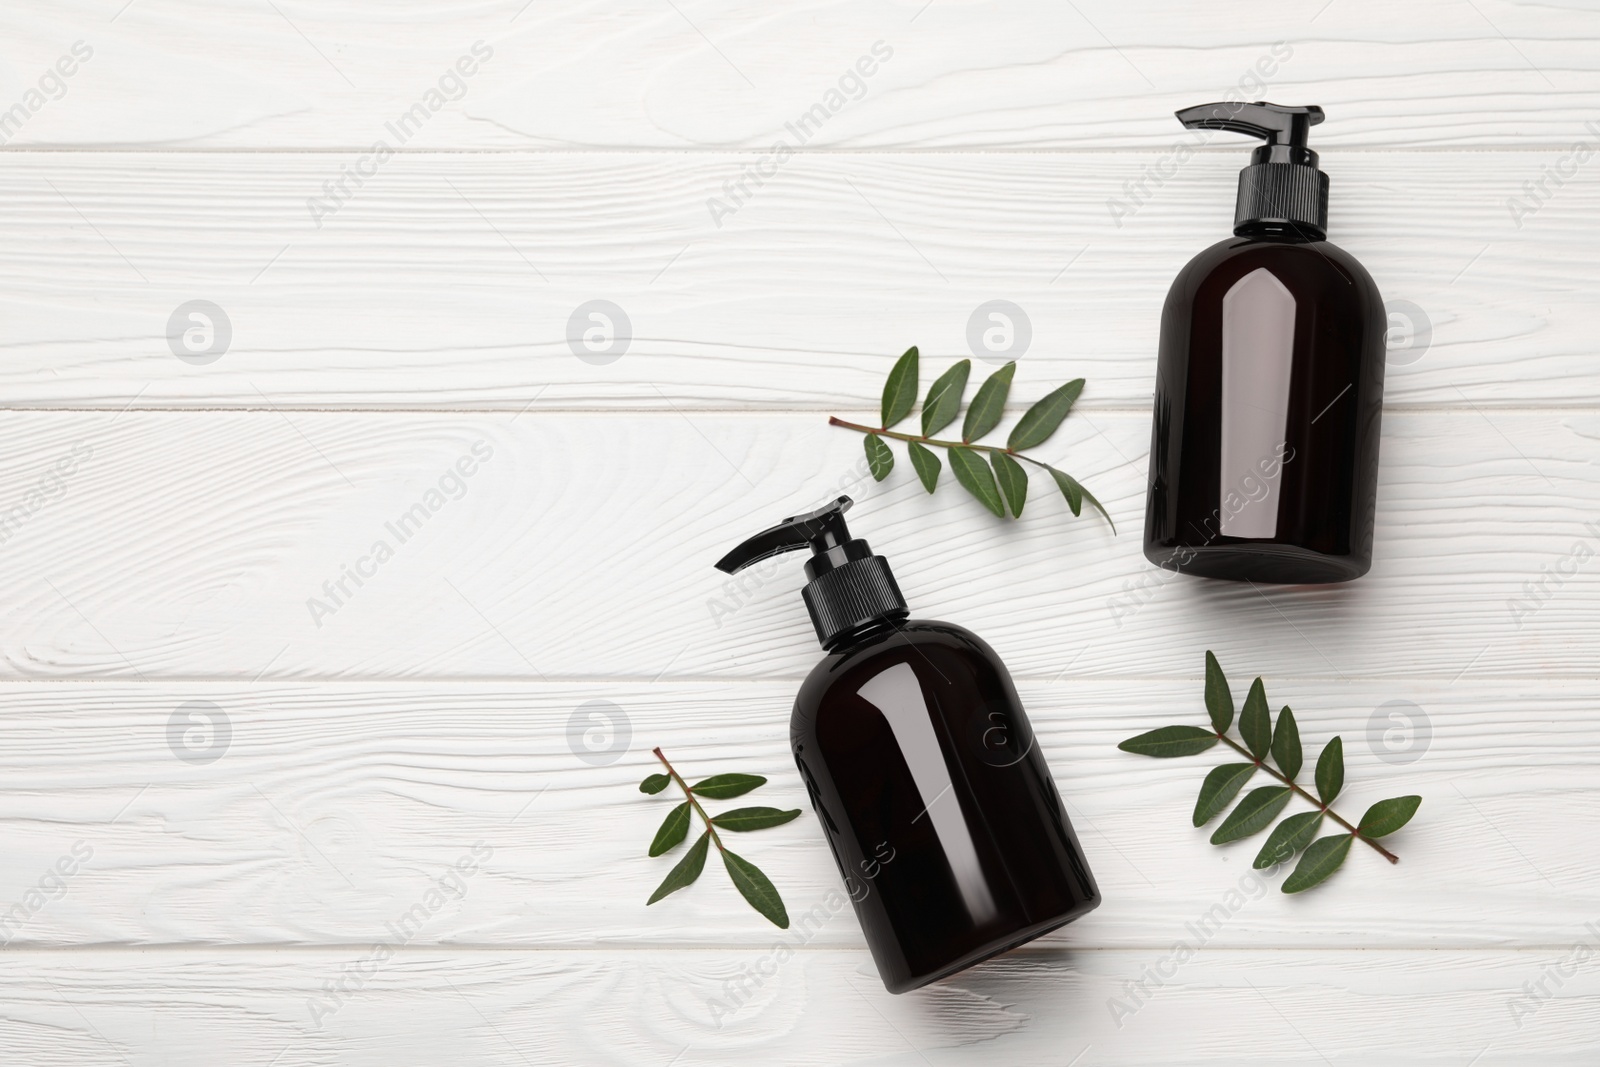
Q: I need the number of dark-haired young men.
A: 0